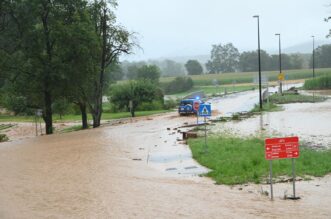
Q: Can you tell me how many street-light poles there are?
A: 3